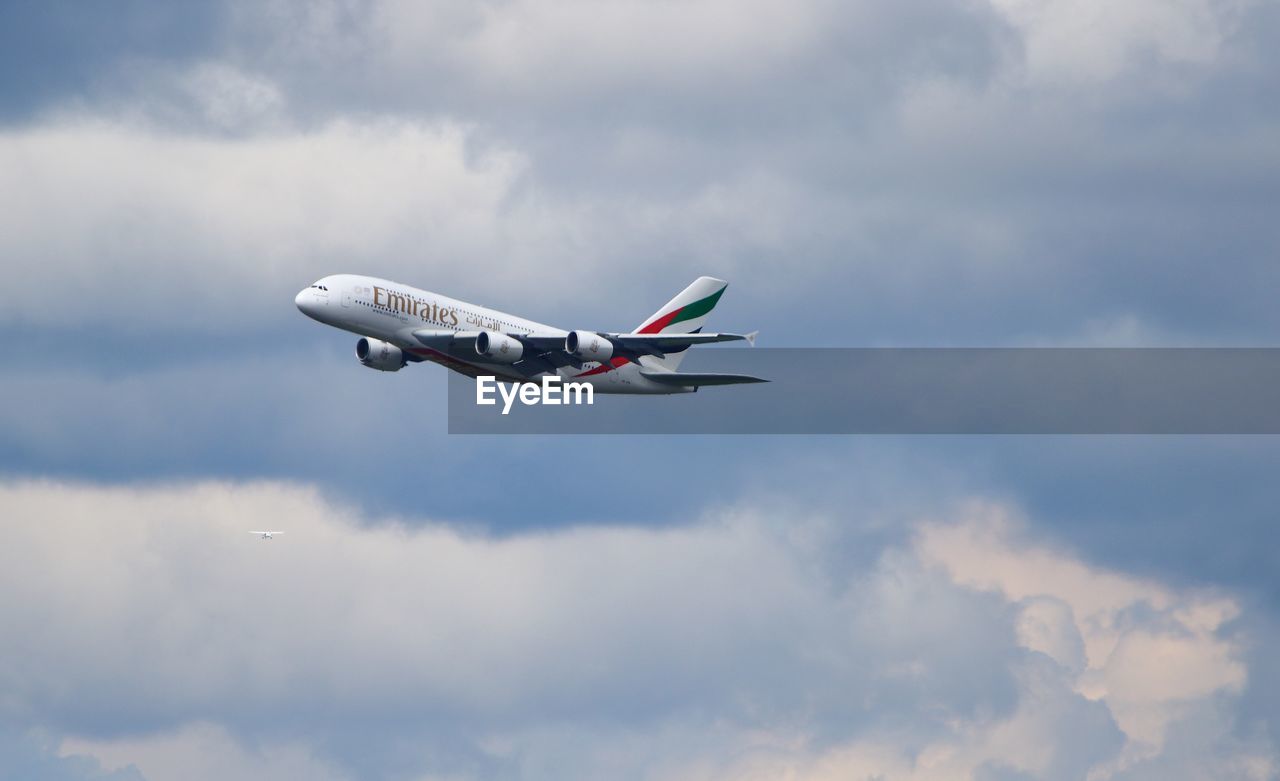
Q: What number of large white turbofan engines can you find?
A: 3